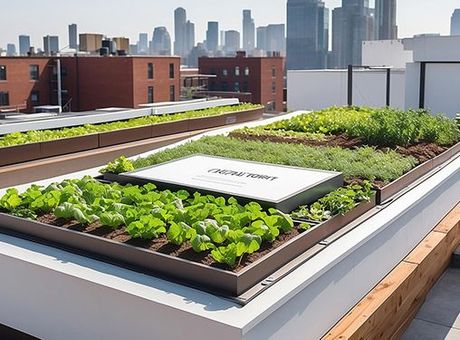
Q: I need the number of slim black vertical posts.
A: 3